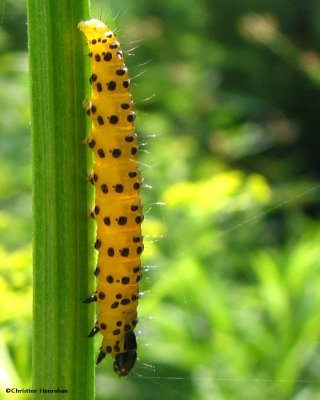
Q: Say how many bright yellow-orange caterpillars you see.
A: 1